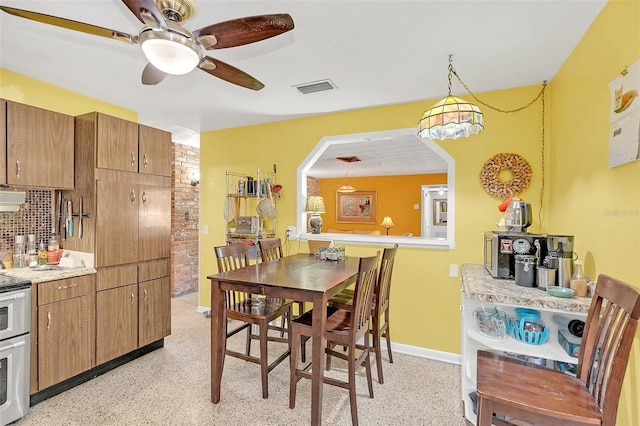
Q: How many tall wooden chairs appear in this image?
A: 5